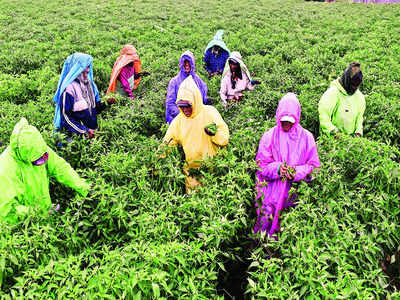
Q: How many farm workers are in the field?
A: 9